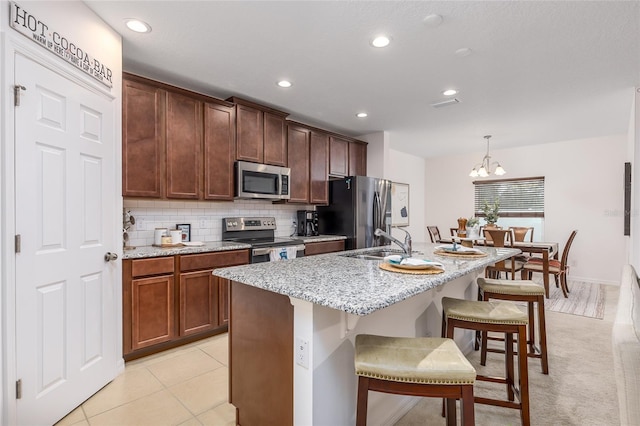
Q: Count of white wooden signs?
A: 1